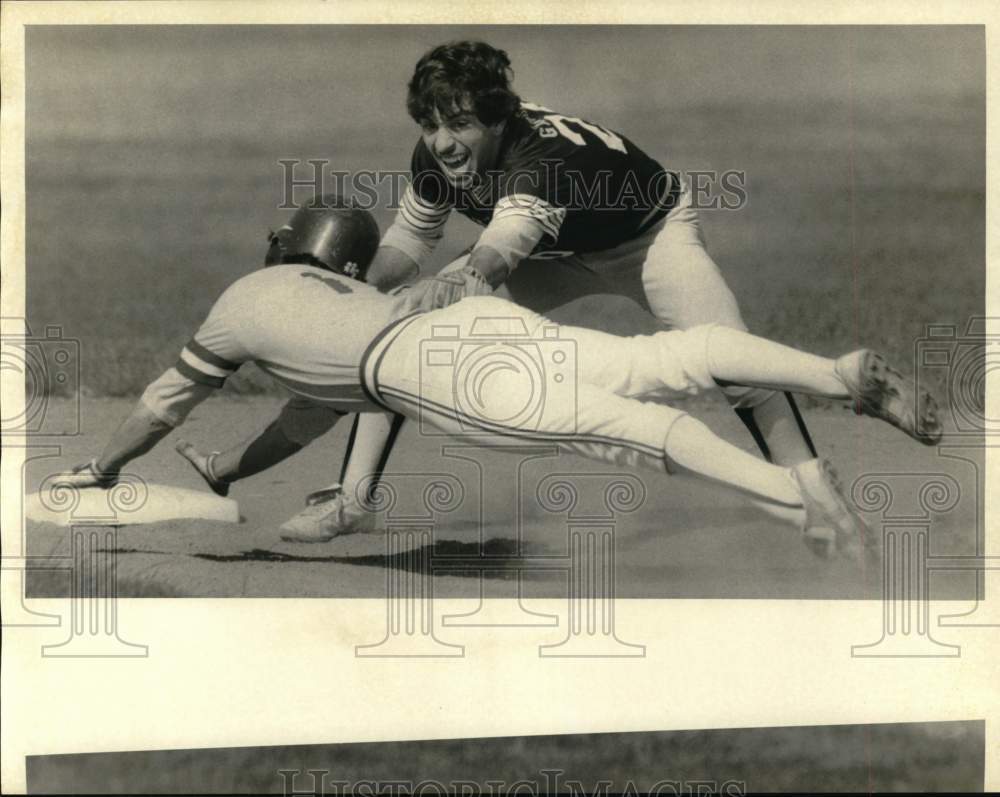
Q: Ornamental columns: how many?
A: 4